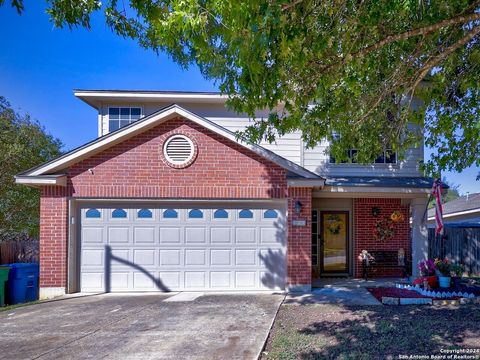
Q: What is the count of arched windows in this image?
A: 8